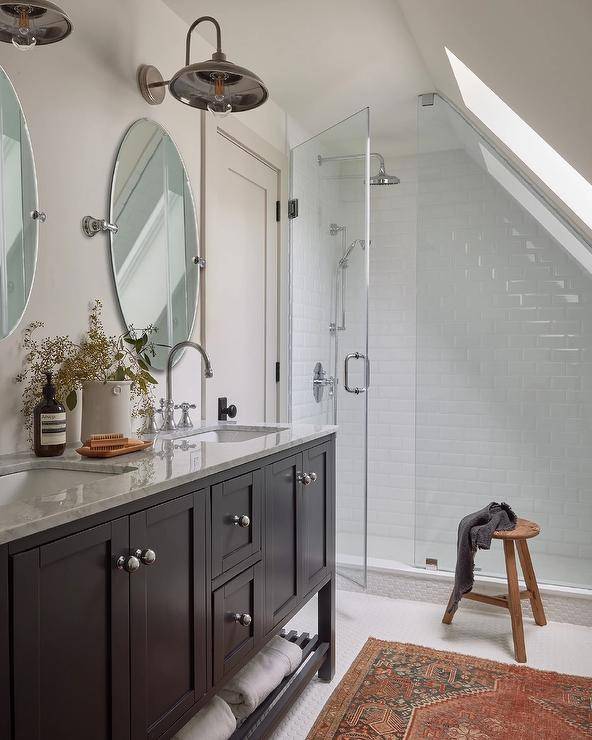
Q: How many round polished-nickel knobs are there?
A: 6